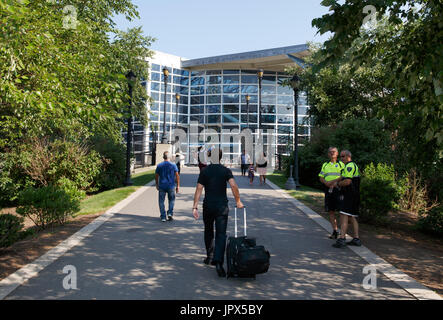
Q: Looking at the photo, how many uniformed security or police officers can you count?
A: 2